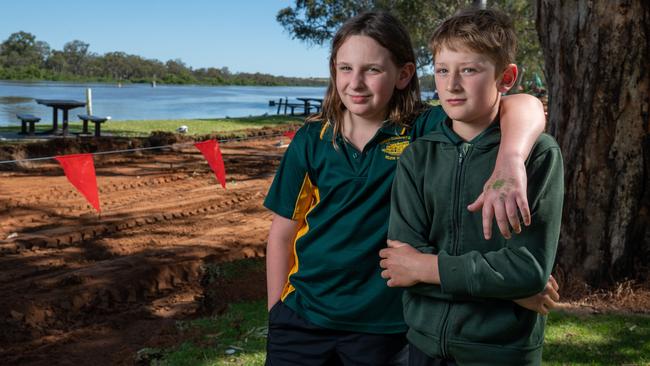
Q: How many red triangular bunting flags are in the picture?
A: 3